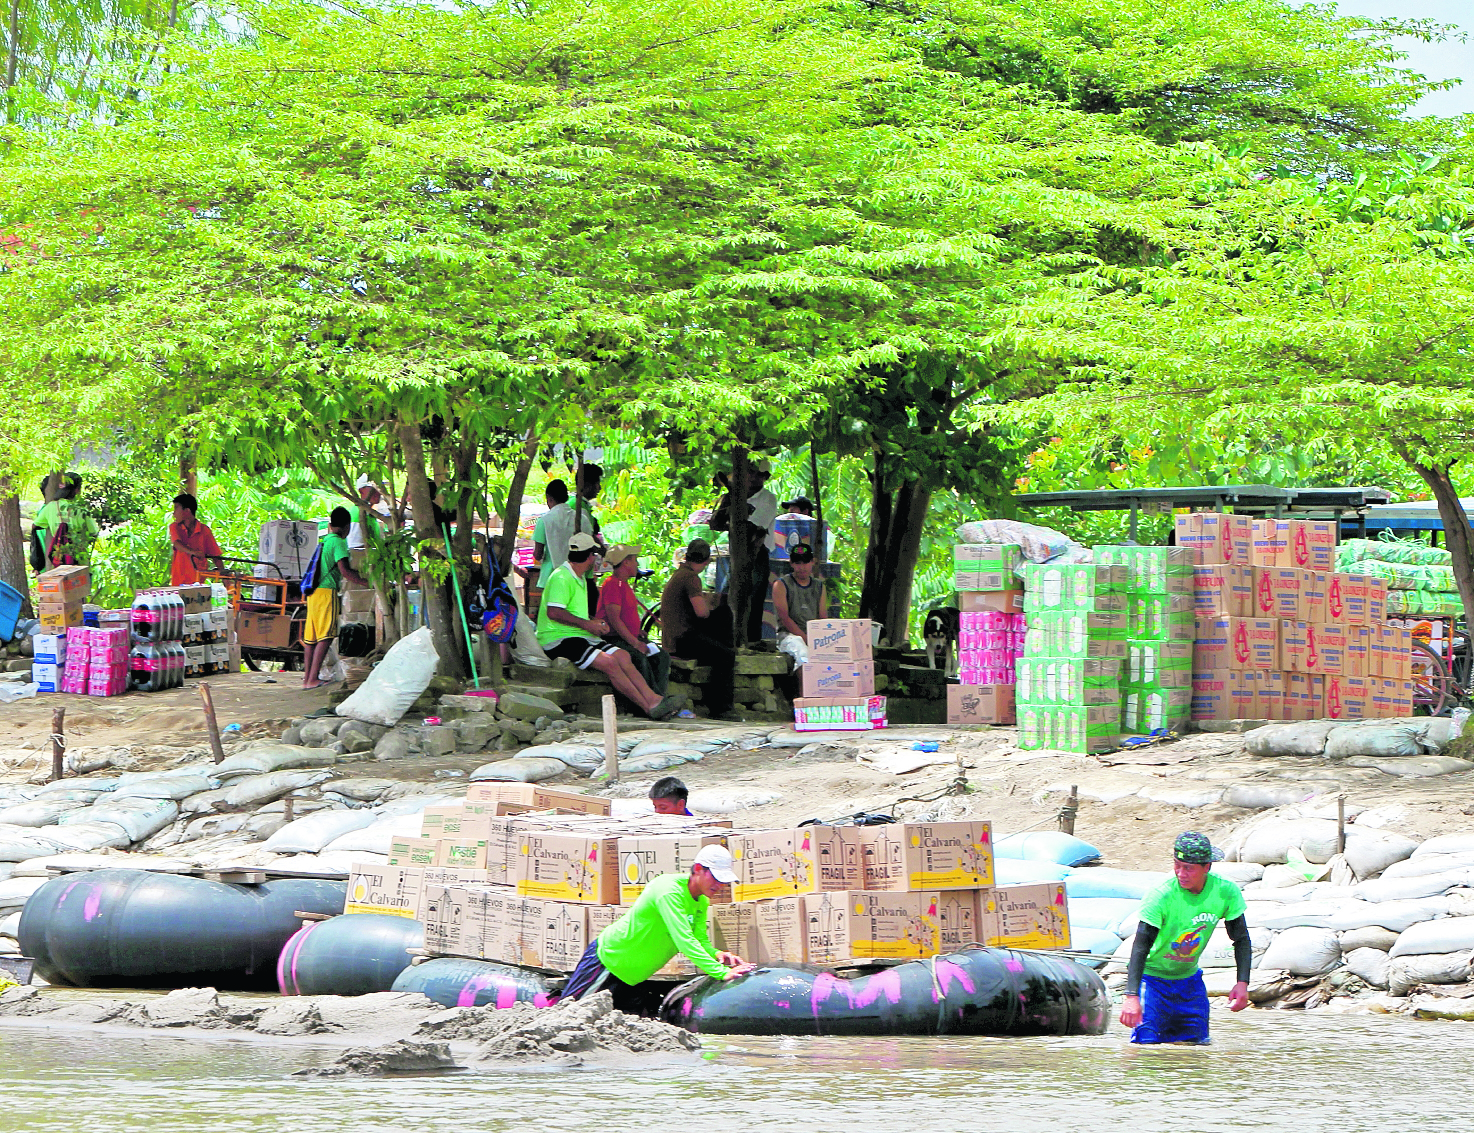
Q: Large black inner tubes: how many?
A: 4